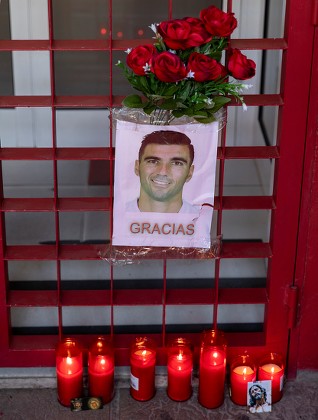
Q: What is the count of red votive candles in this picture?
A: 7